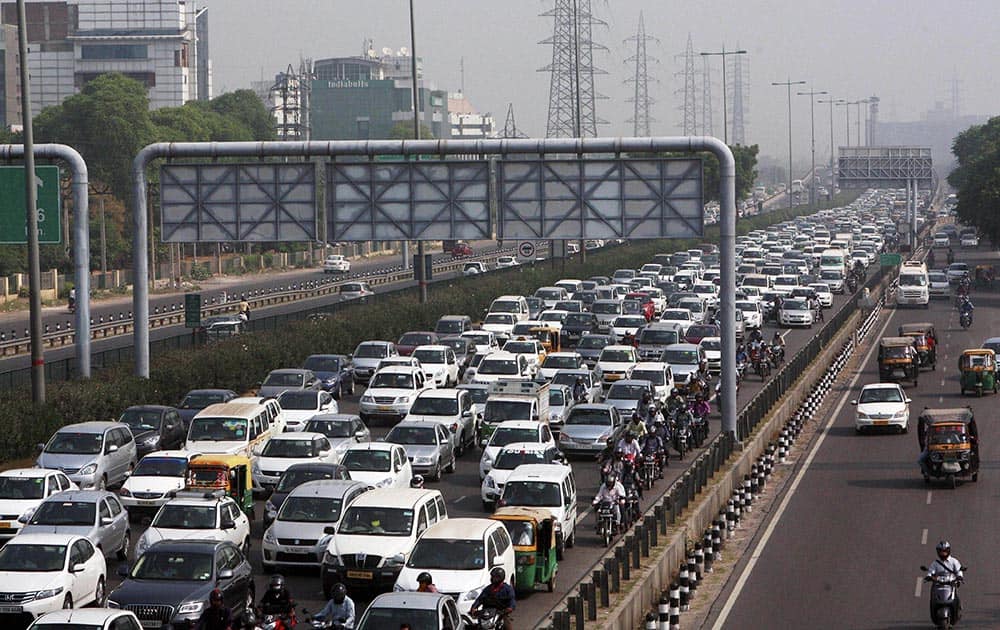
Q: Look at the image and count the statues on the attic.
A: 0